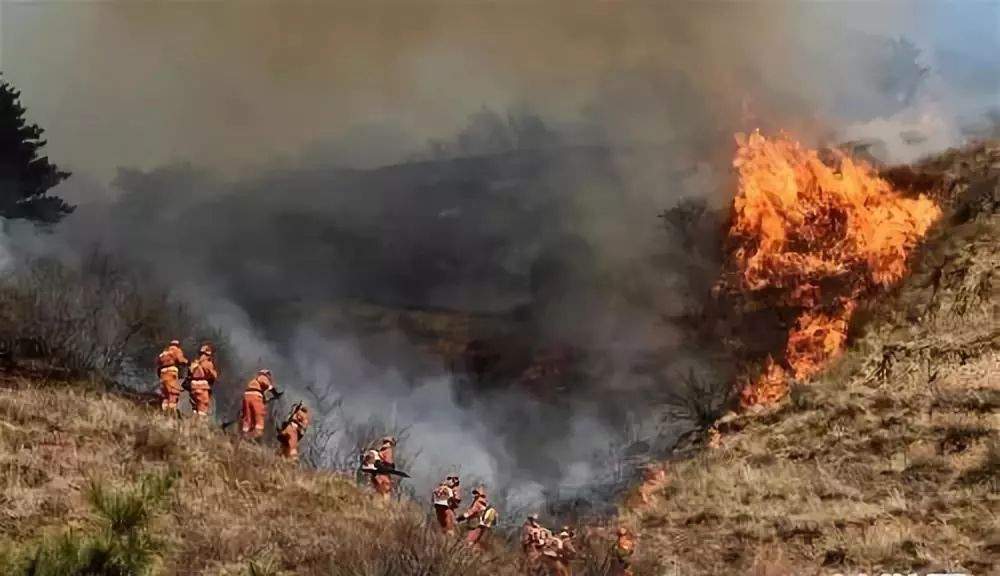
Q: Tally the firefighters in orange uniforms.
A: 10